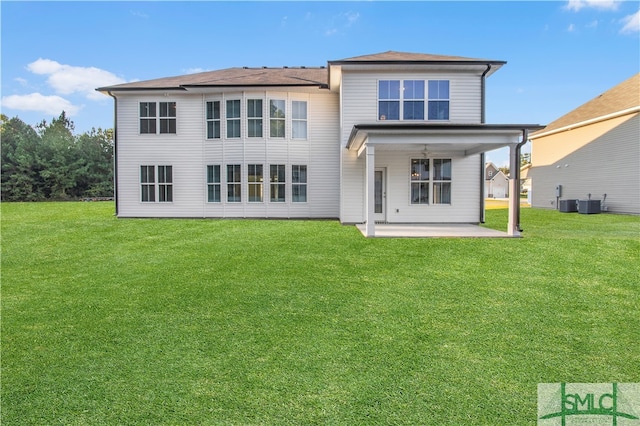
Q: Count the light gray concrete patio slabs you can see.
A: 1